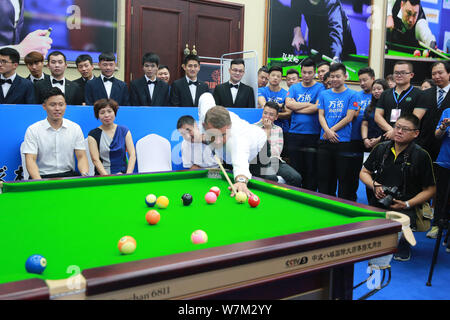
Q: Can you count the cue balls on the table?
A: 1